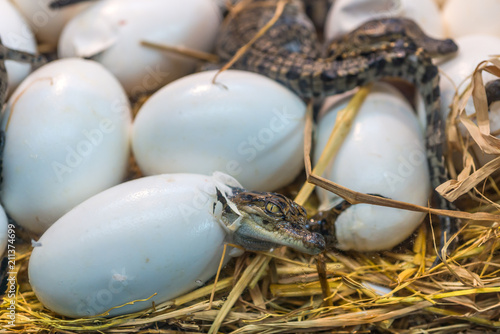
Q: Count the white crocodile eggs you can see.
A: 11